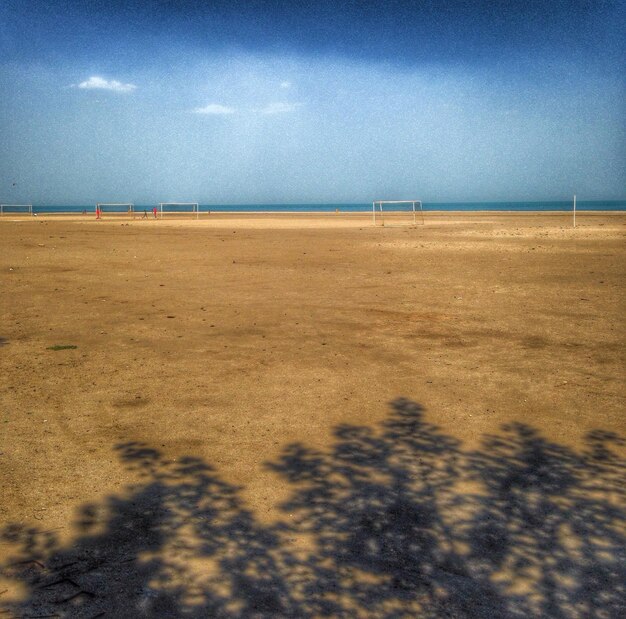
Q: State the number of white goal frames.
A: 4